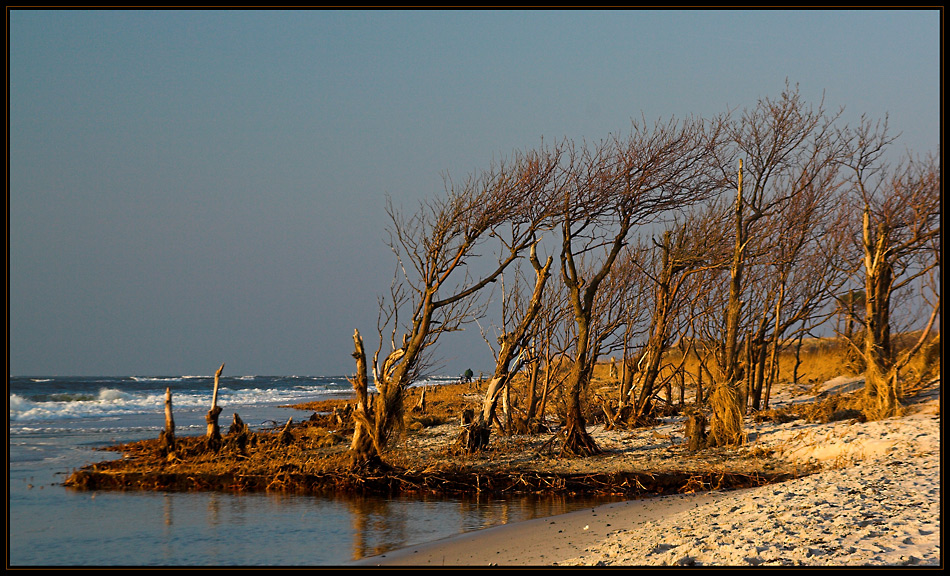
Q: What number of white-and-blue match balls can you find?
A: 0